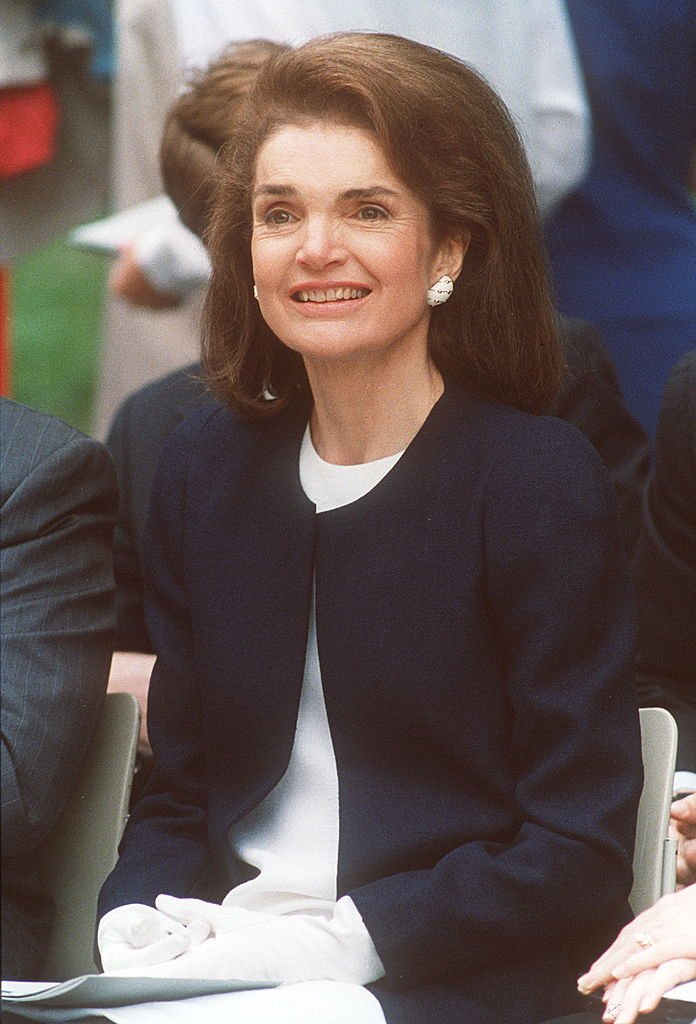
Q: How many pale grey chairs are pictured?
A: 2